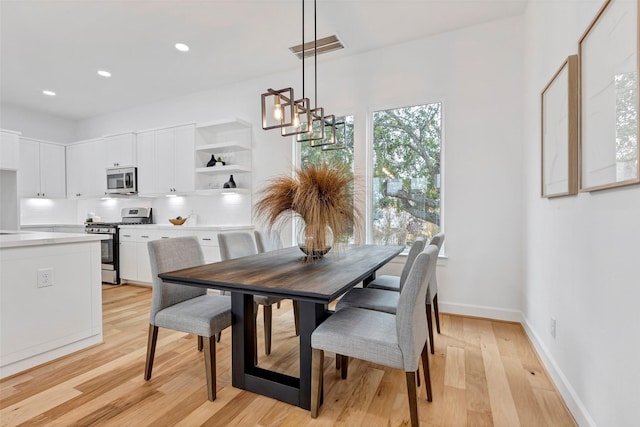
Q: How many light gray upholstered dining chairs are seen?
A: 6